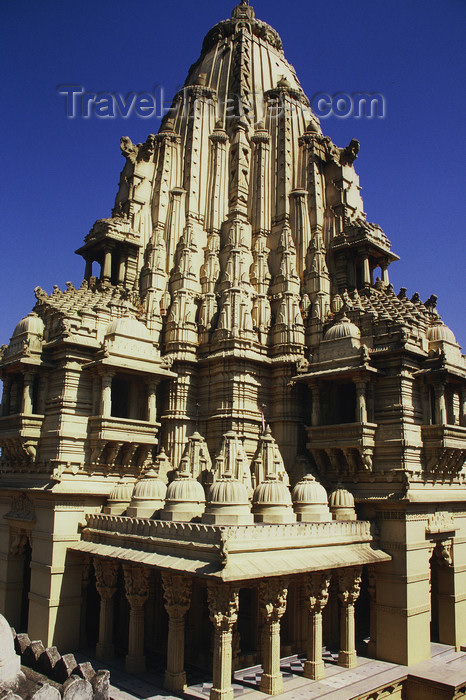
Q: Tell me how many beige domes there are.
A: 11